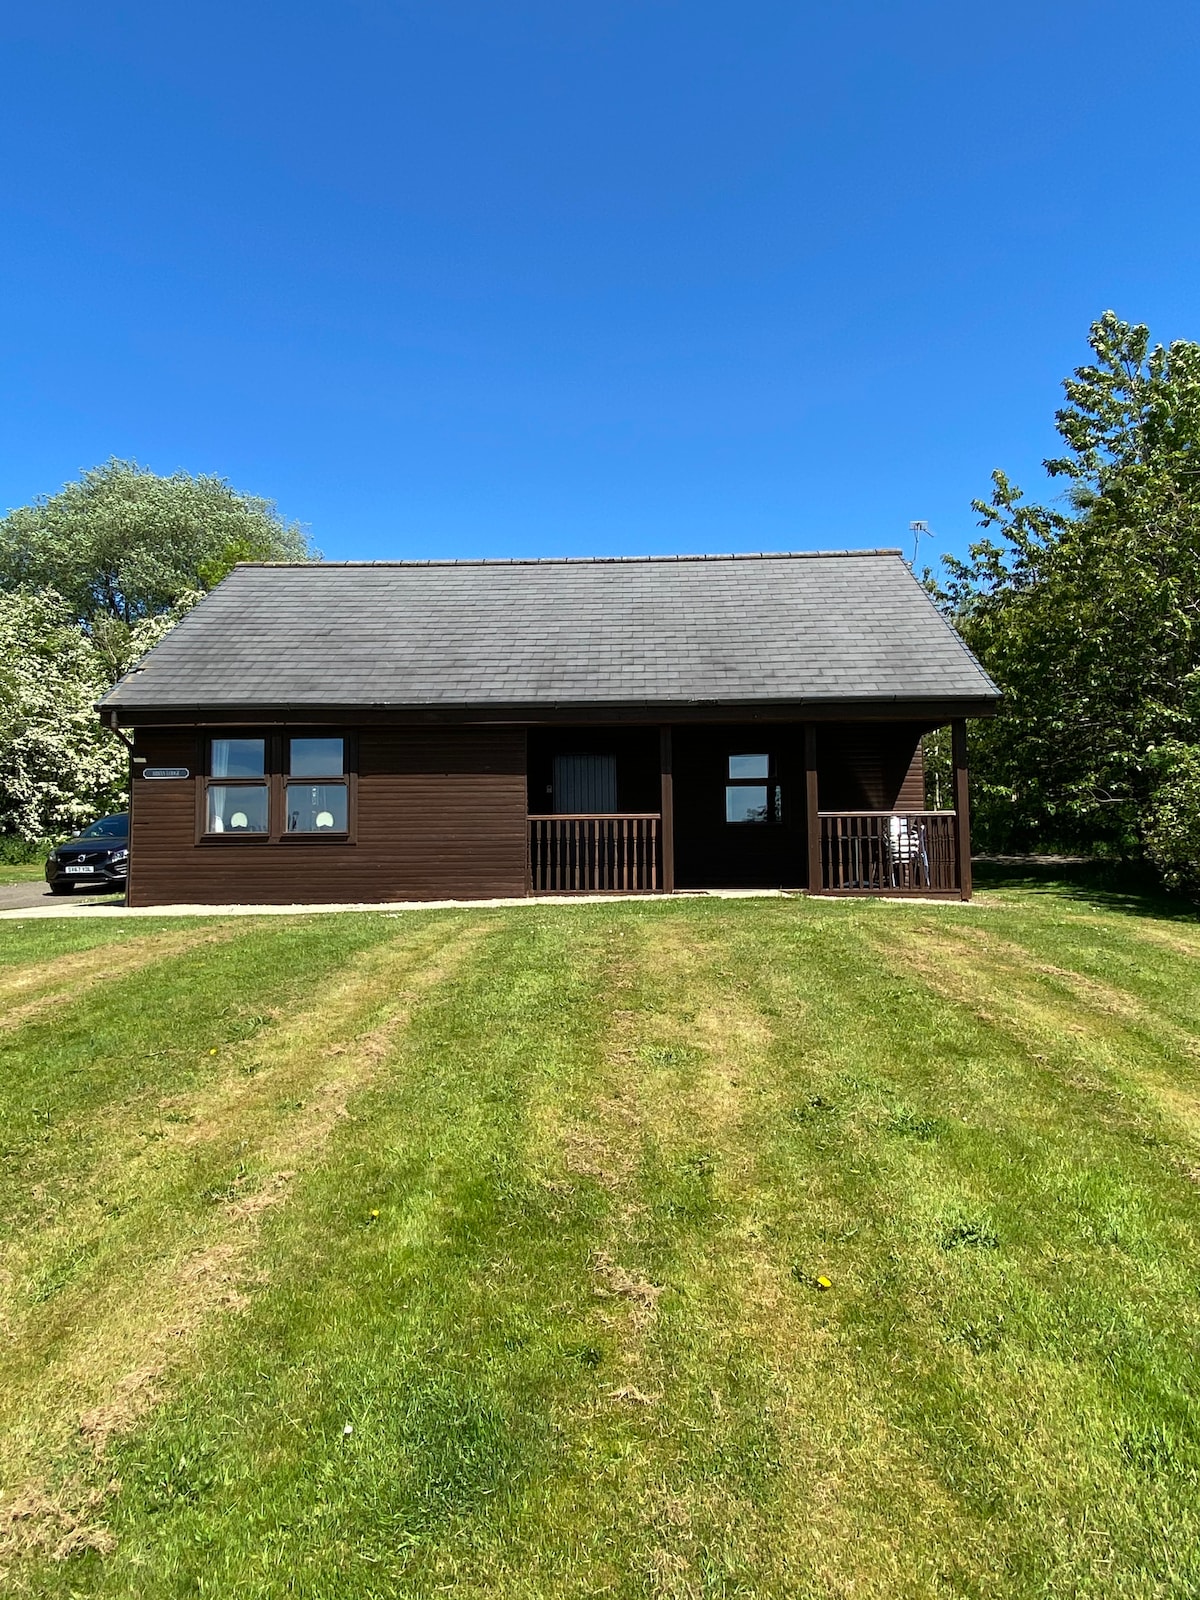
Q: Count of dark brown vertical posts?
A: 3